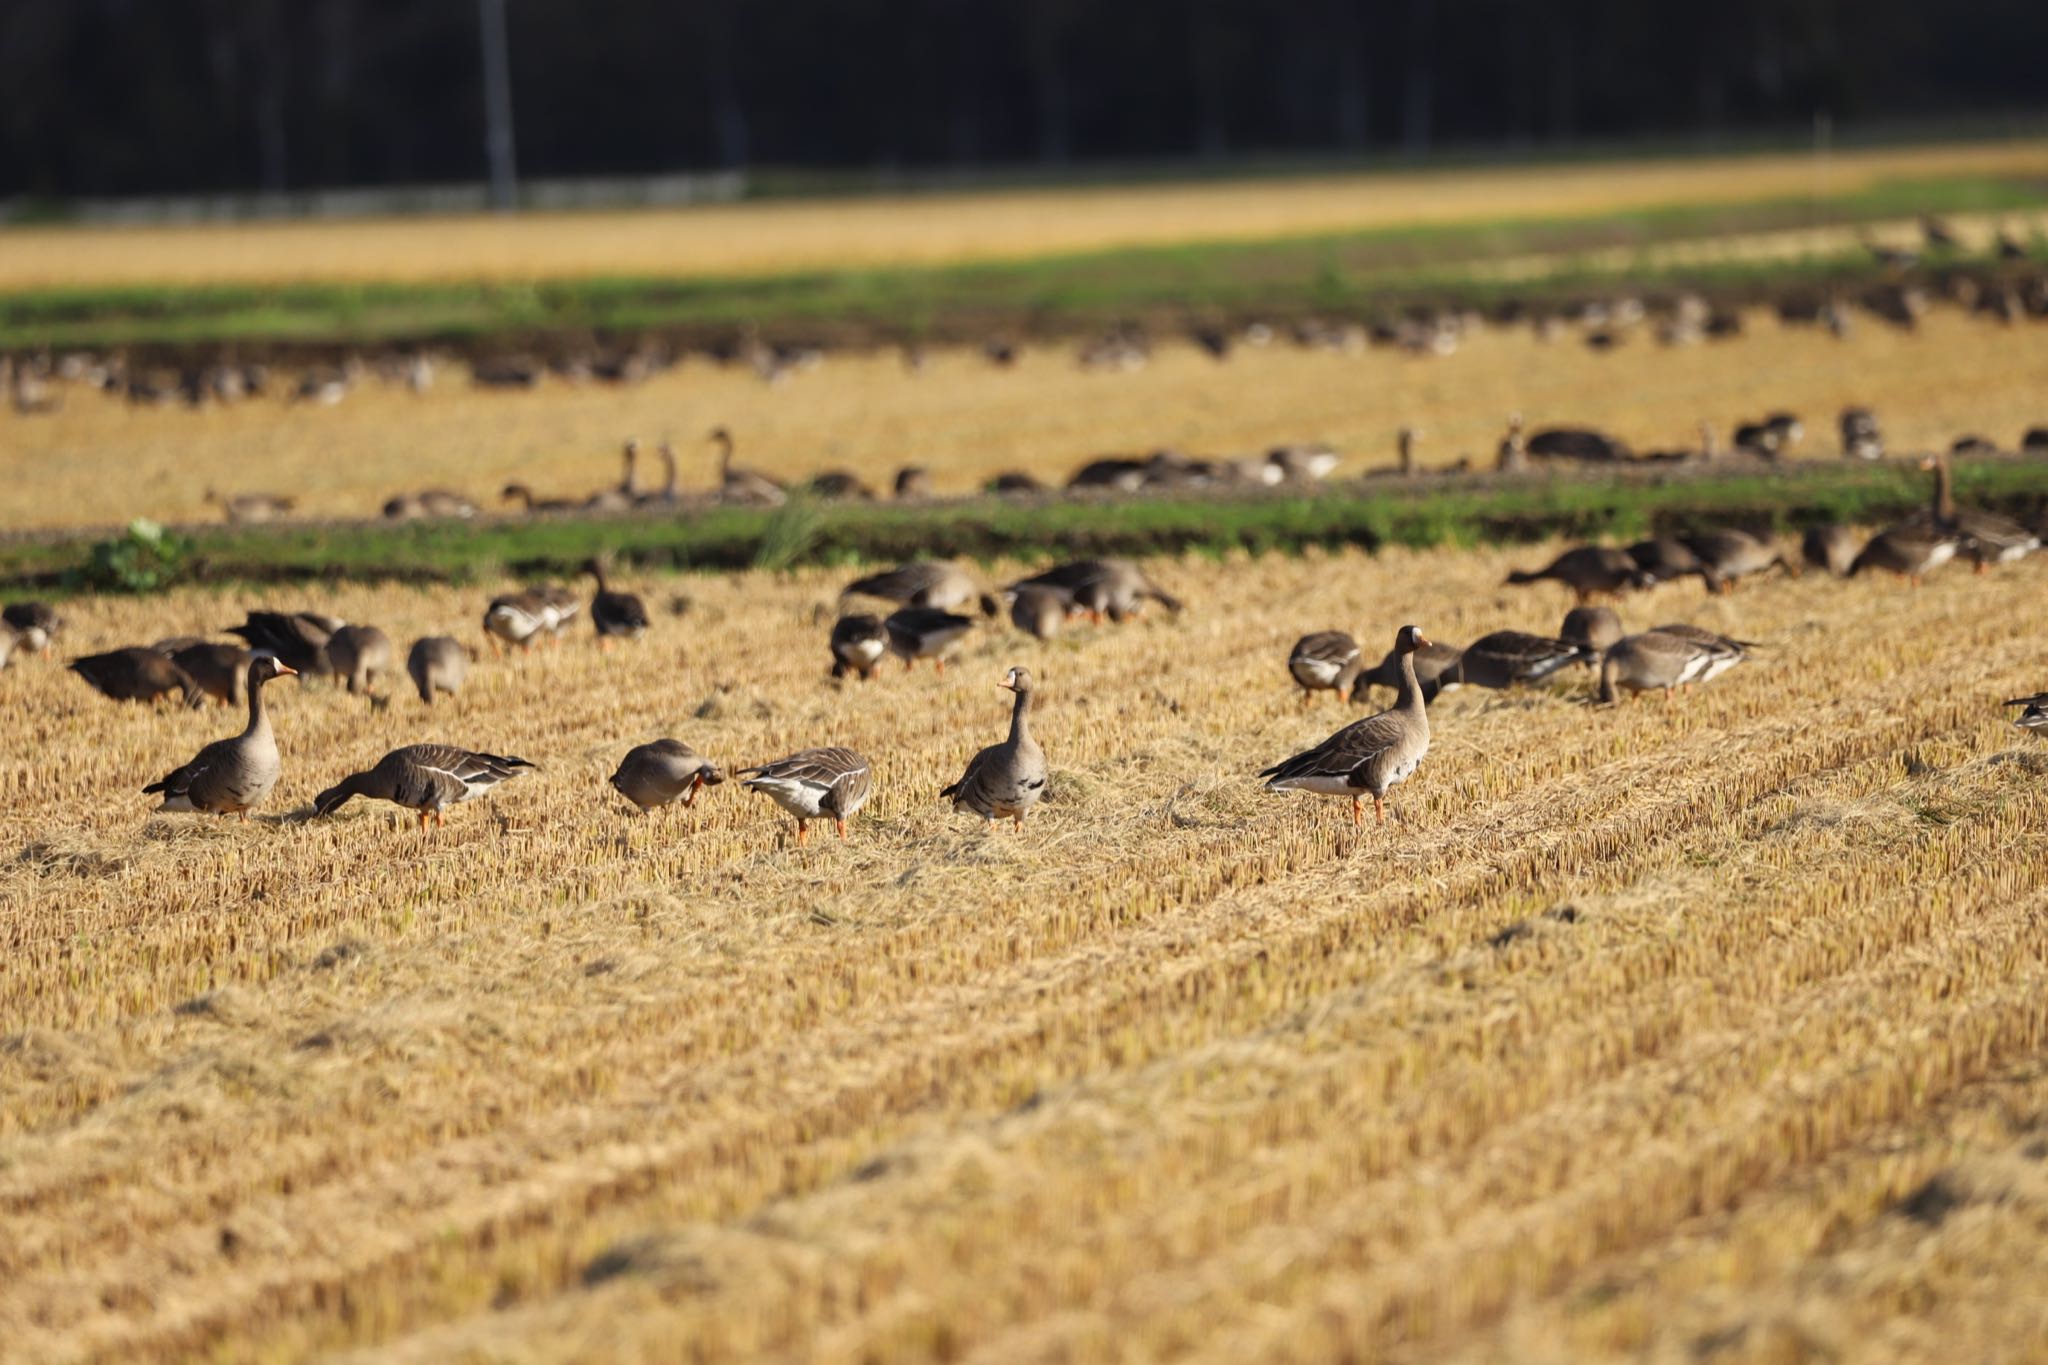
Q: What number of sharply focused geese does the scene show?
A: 6